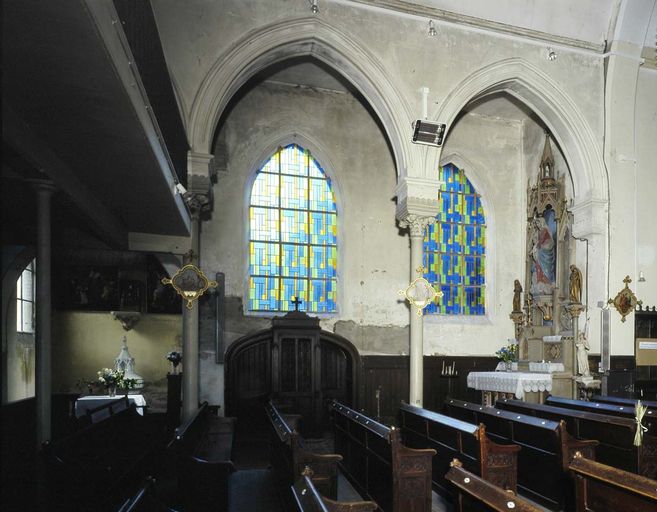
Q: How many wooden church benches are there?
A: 13